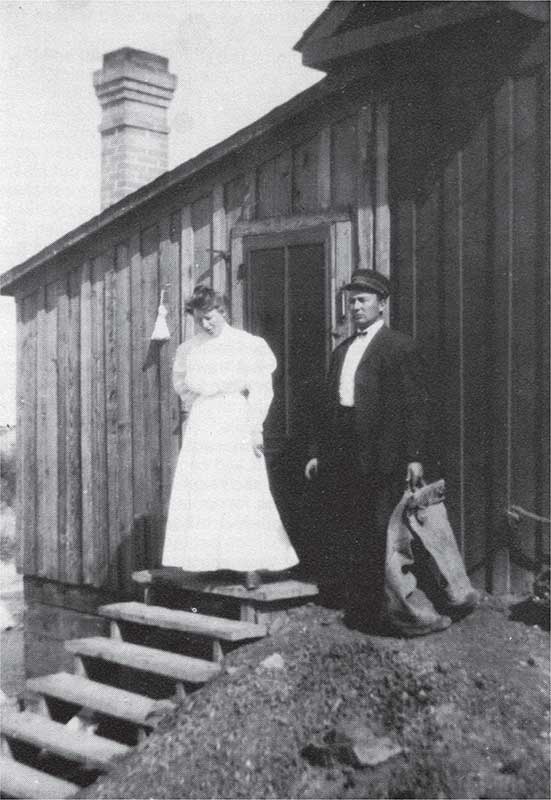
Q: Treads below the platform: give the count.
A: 5